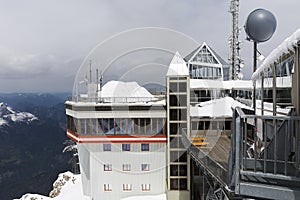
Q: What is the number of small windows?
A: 9